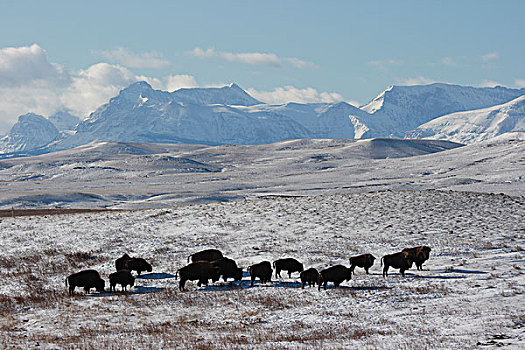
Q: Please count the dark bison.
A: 14